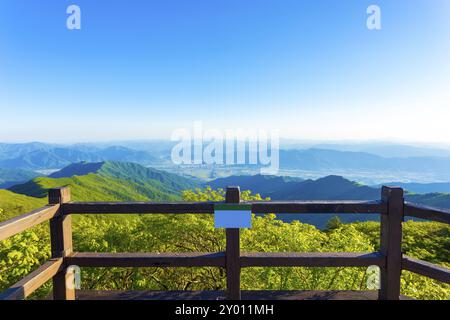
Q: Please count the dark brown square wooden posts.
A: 3